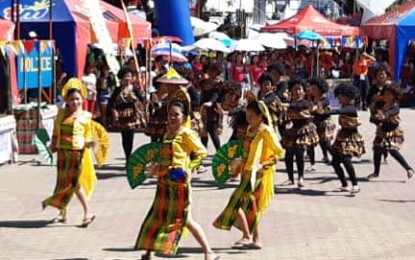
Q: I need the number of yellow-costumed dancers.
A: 3